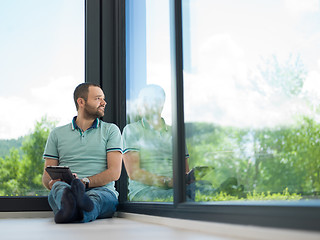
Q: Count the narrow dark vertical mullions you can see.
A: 1